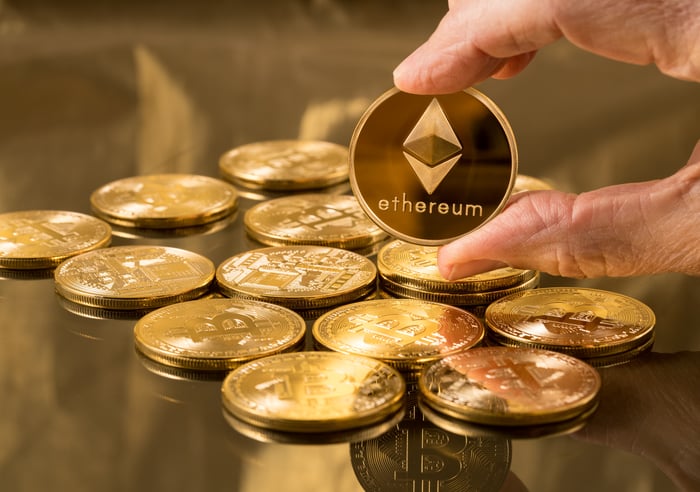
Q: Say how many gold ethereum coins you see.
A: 1